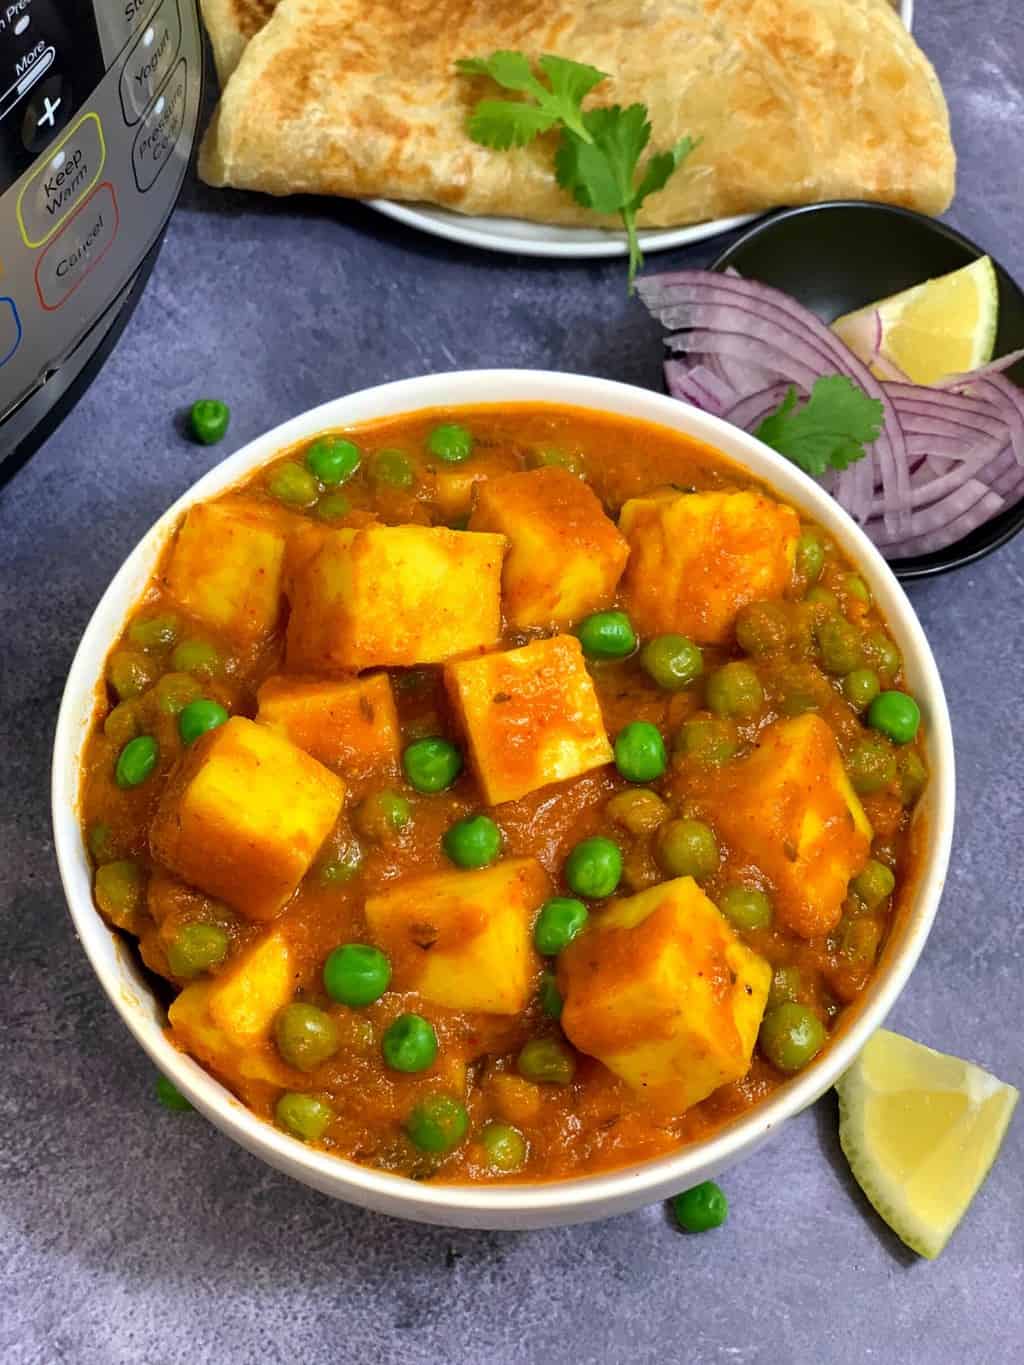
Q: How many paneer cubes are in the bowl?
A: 11